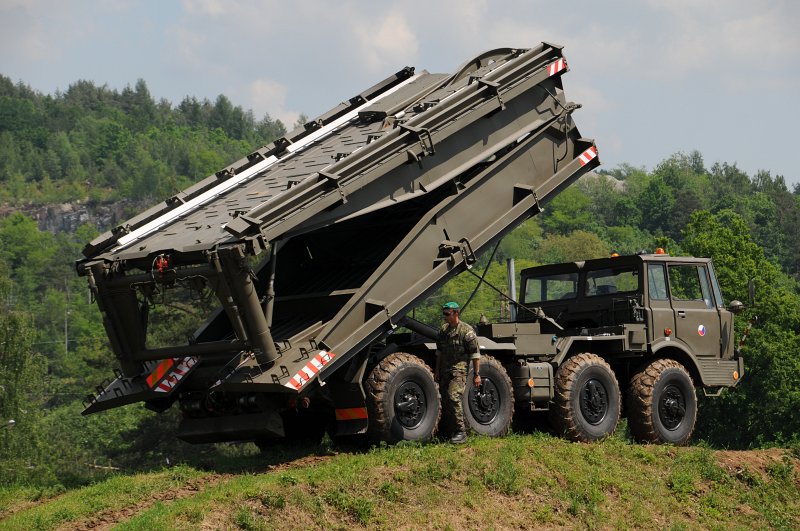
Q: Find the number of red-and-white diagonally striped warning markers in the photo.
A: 4